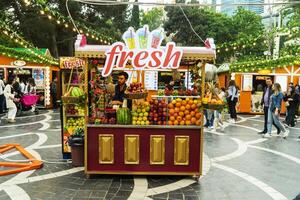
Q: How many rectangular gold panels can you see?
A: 4